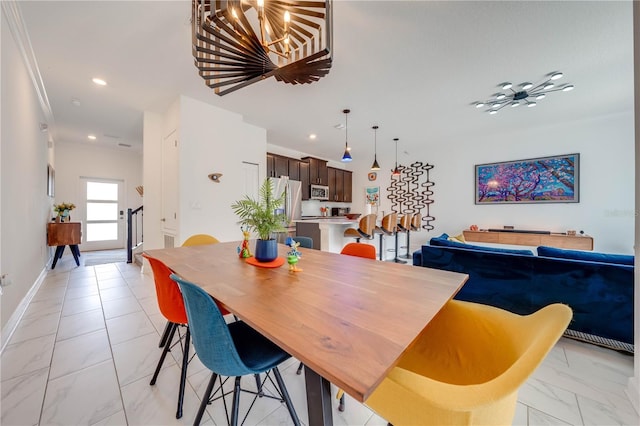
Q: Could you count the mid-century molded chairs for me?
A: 6